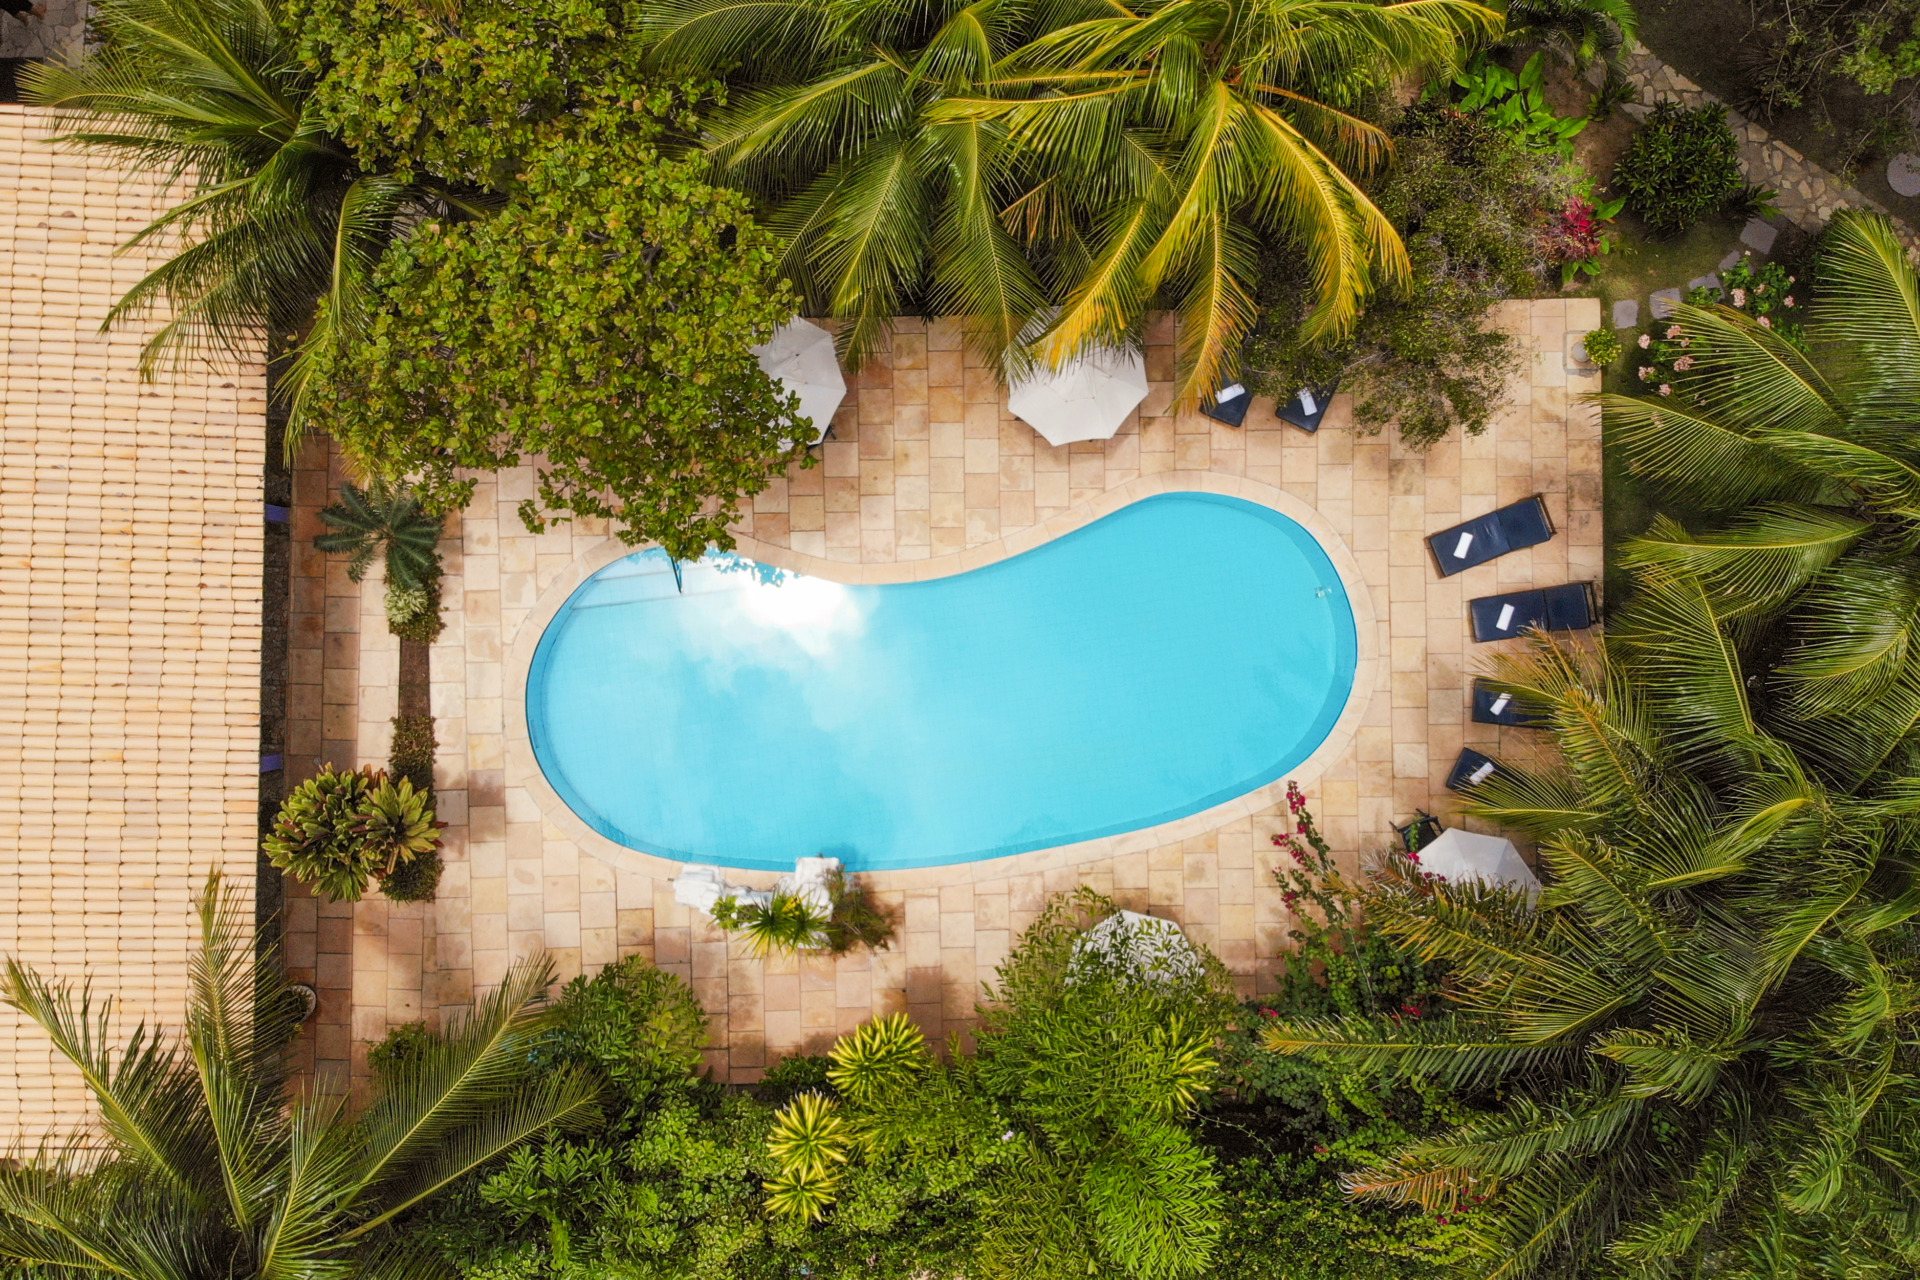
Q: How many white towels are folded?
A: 6